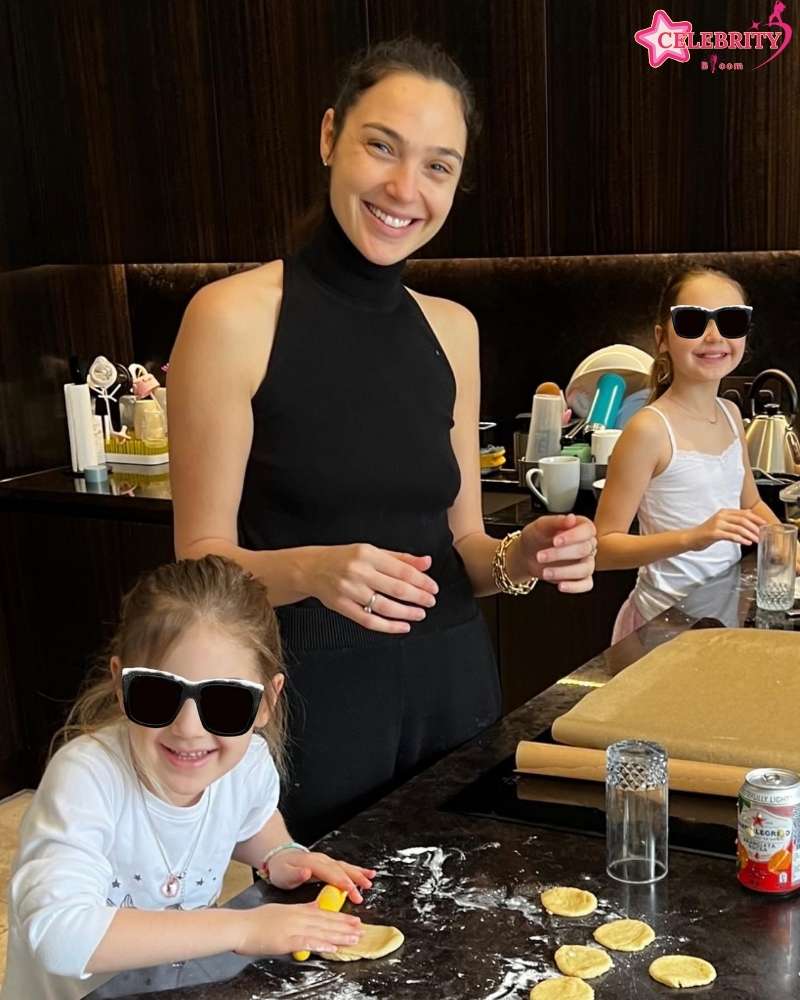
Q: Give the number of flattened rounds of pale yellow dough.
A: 6